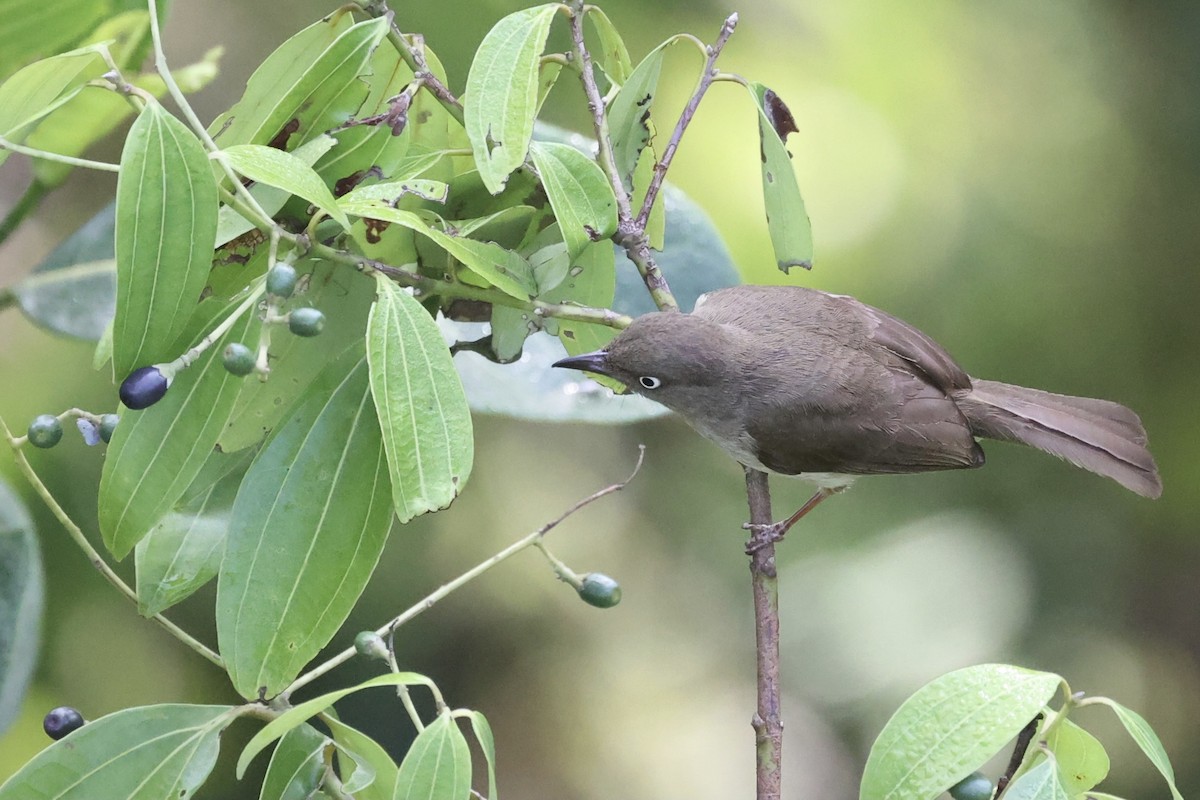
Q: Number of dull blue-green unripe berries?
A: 8